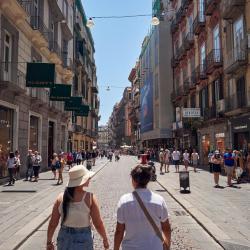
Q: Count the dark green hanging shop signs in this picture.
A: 4